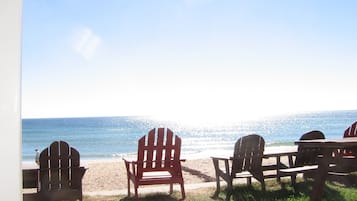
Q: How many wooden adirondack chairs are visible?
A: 5